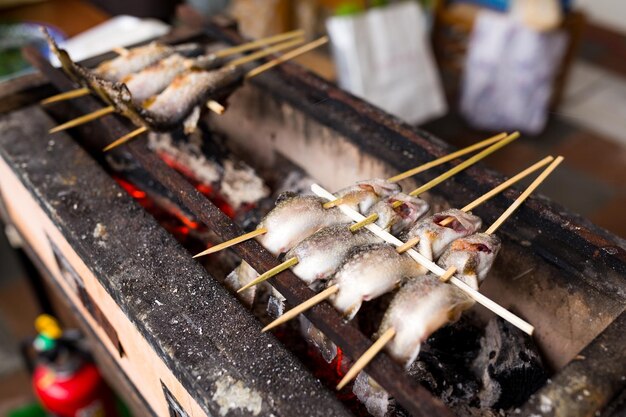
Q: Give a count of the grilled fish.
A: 7